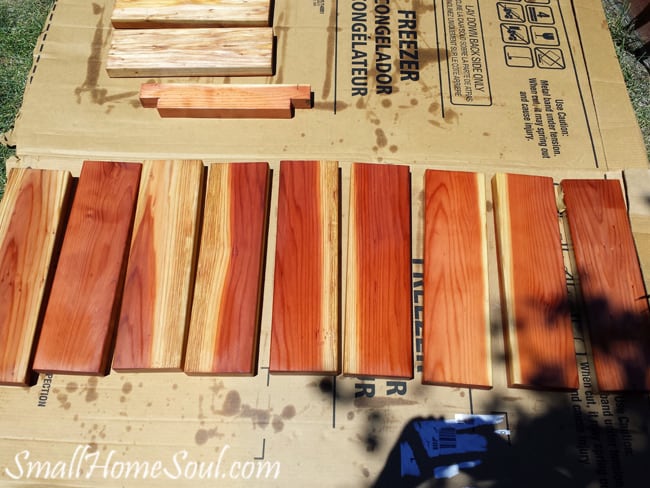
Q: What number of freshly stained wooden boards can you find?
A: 9